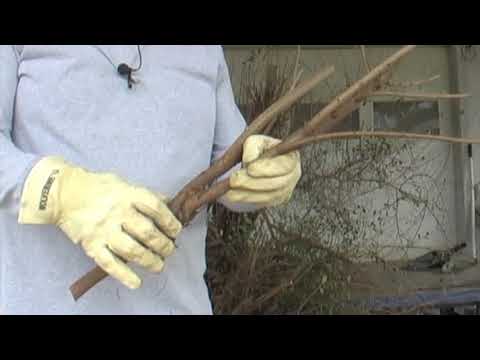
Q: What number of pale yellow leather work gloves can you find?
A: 2